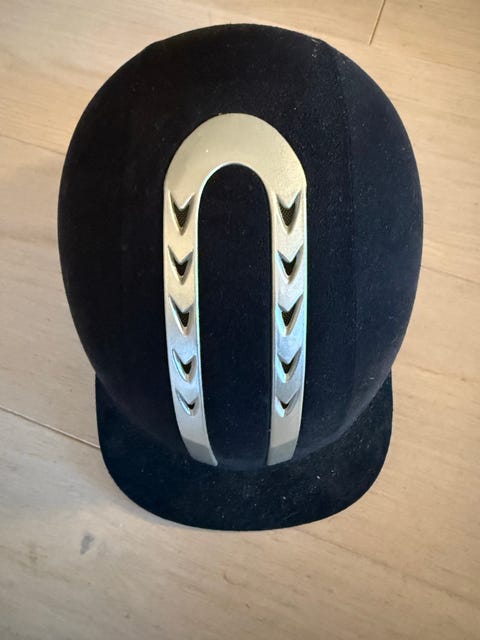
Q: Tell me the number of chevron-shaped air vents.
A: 10